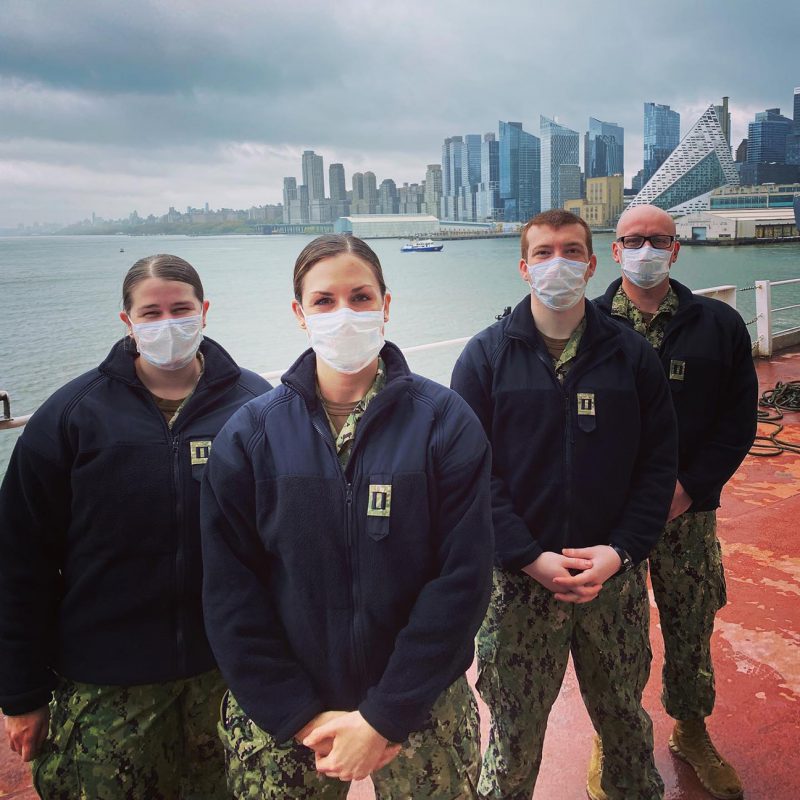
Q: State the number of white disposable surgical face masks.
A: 4